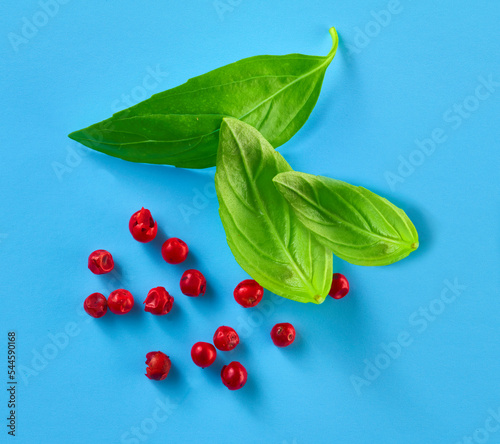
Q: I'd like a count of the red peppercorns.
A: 14